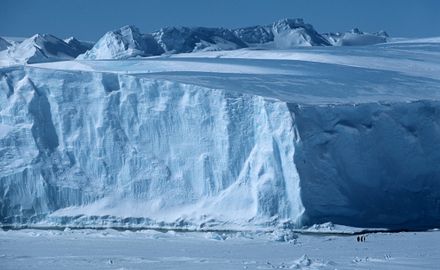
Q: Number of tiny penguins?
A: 3